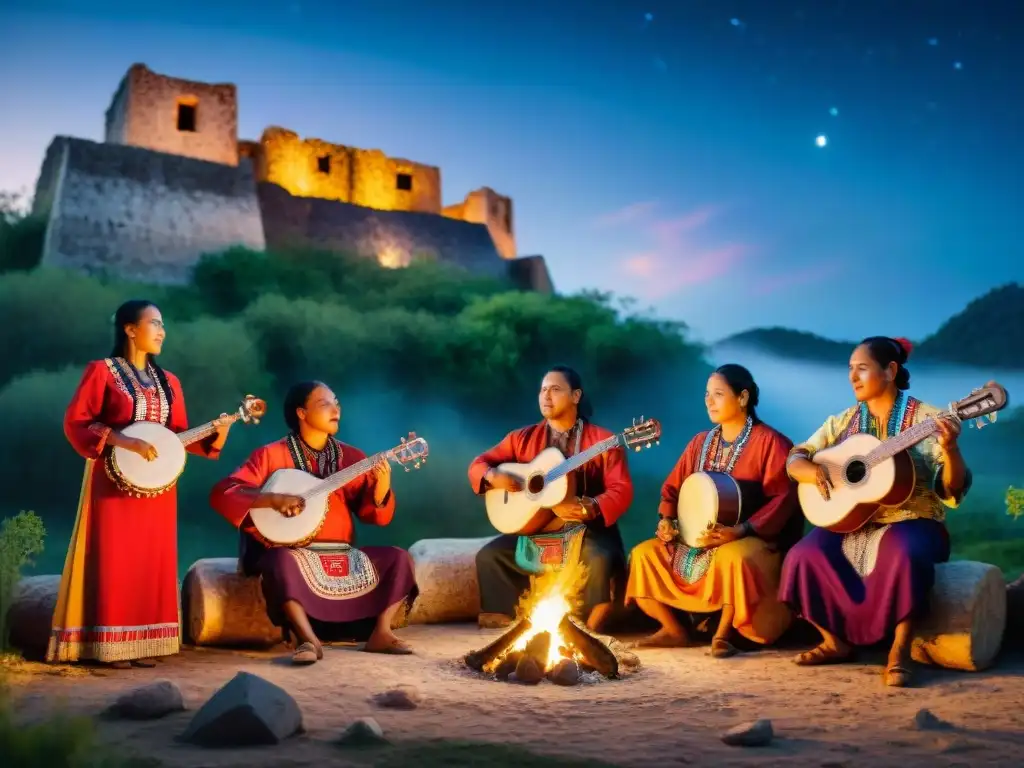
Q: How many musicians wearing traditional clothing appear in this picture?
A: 5